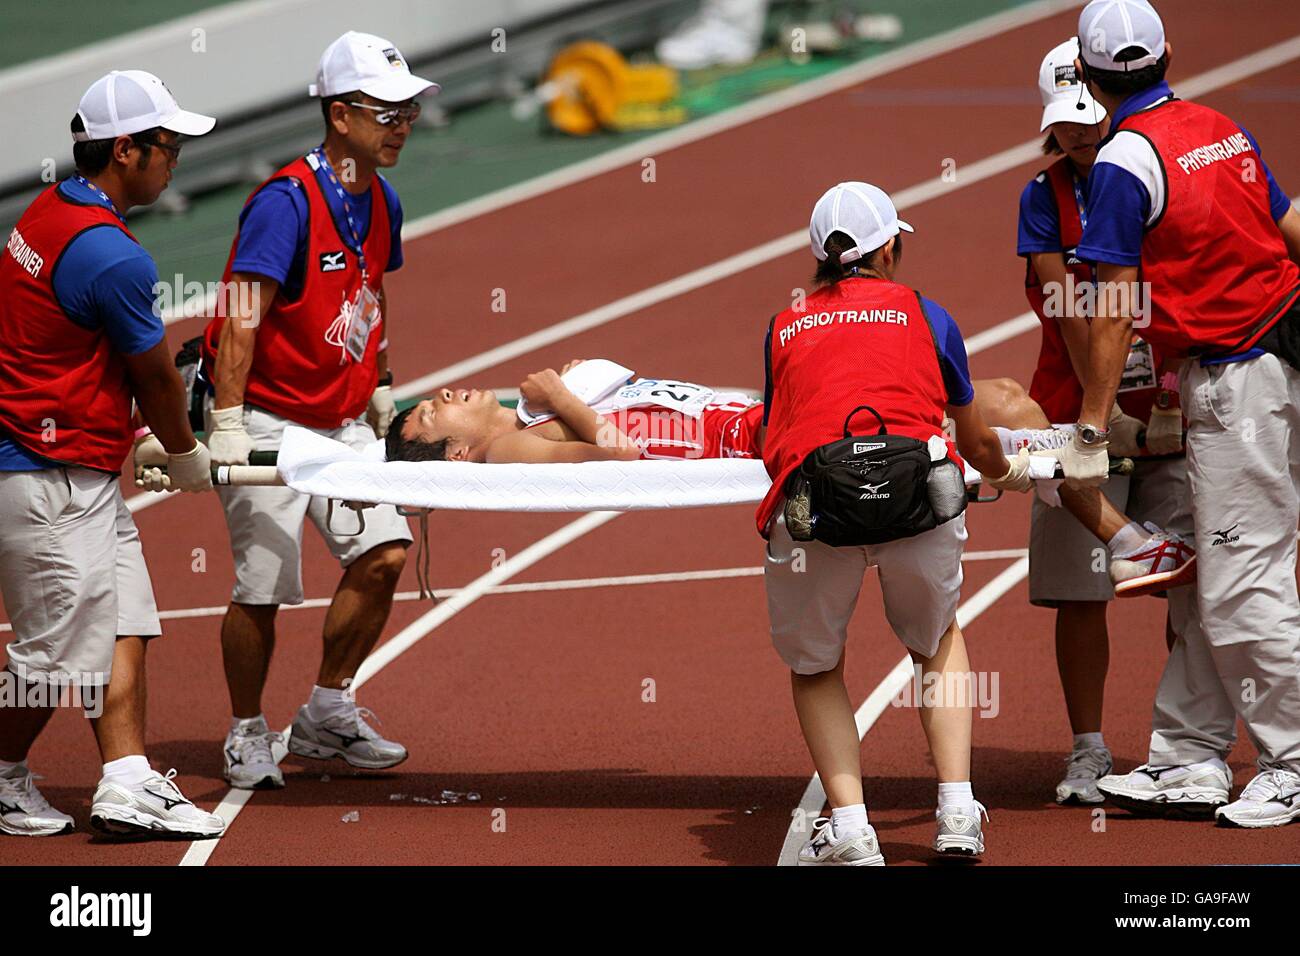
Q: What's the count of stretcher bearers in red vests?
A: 5